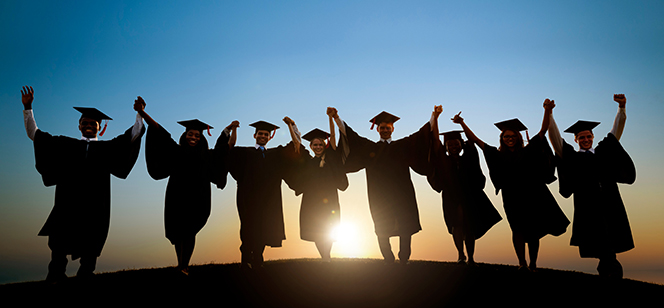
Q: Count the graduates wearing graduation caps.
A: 8